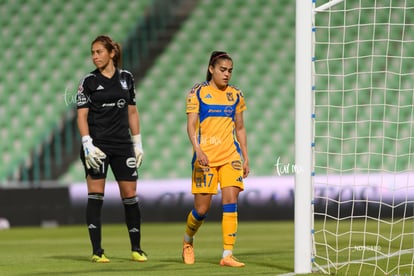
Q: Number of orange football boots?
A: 2